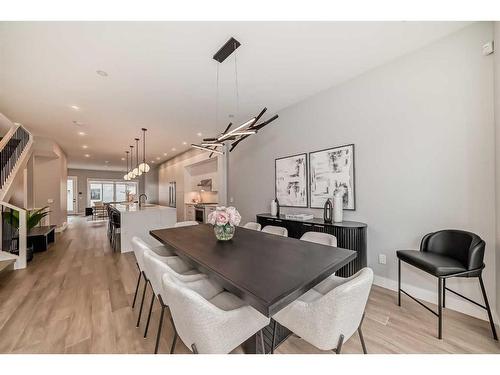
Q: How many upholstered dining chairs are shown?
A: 8